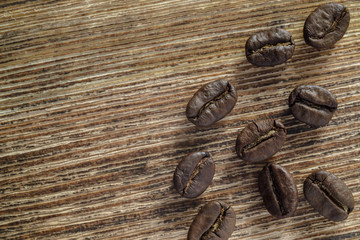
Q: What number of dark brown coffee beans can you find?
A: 9